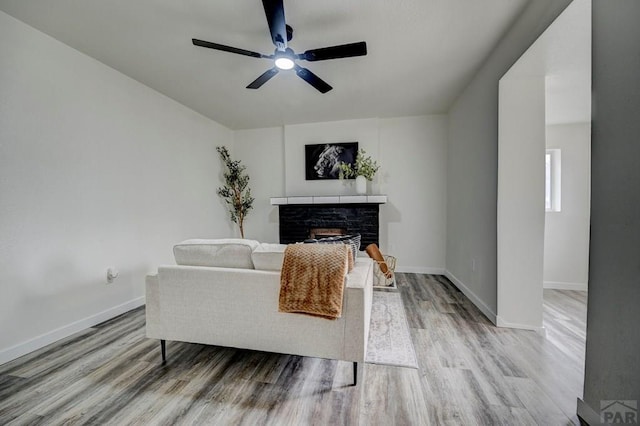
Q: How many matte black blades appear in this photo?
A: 5